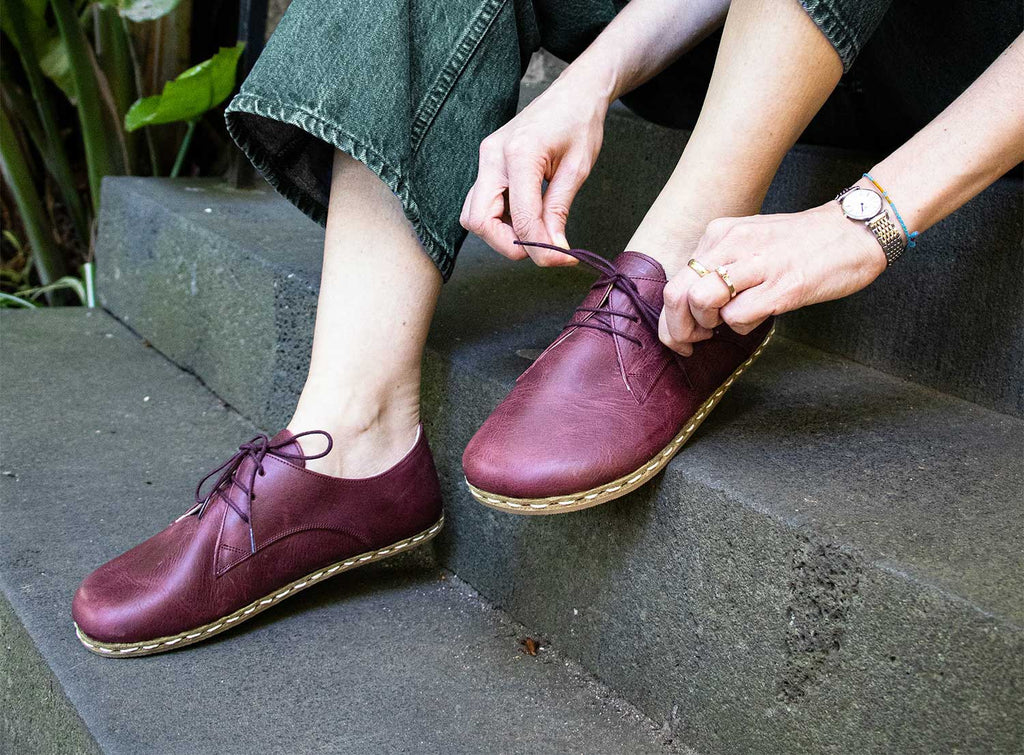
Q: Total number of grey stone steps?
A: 3